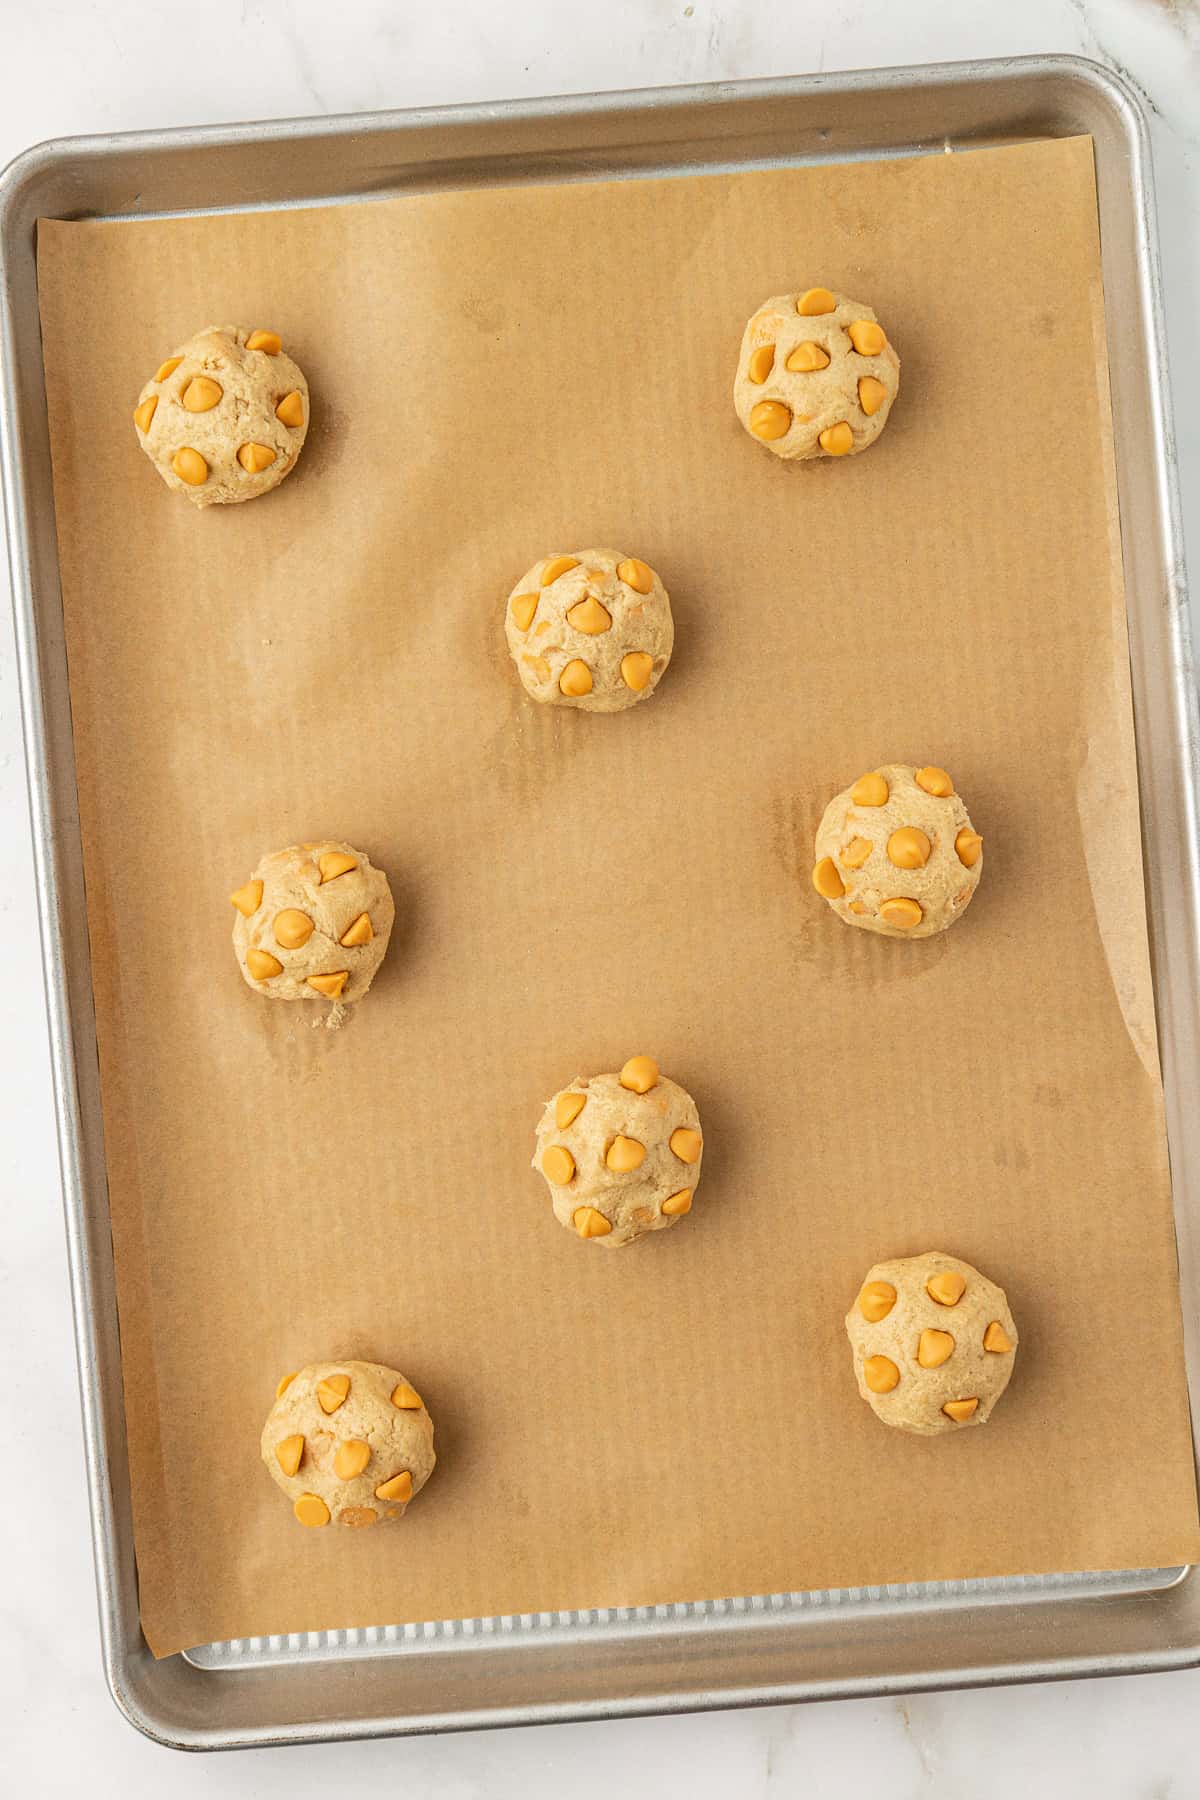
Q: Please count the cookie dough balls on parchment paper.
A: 8